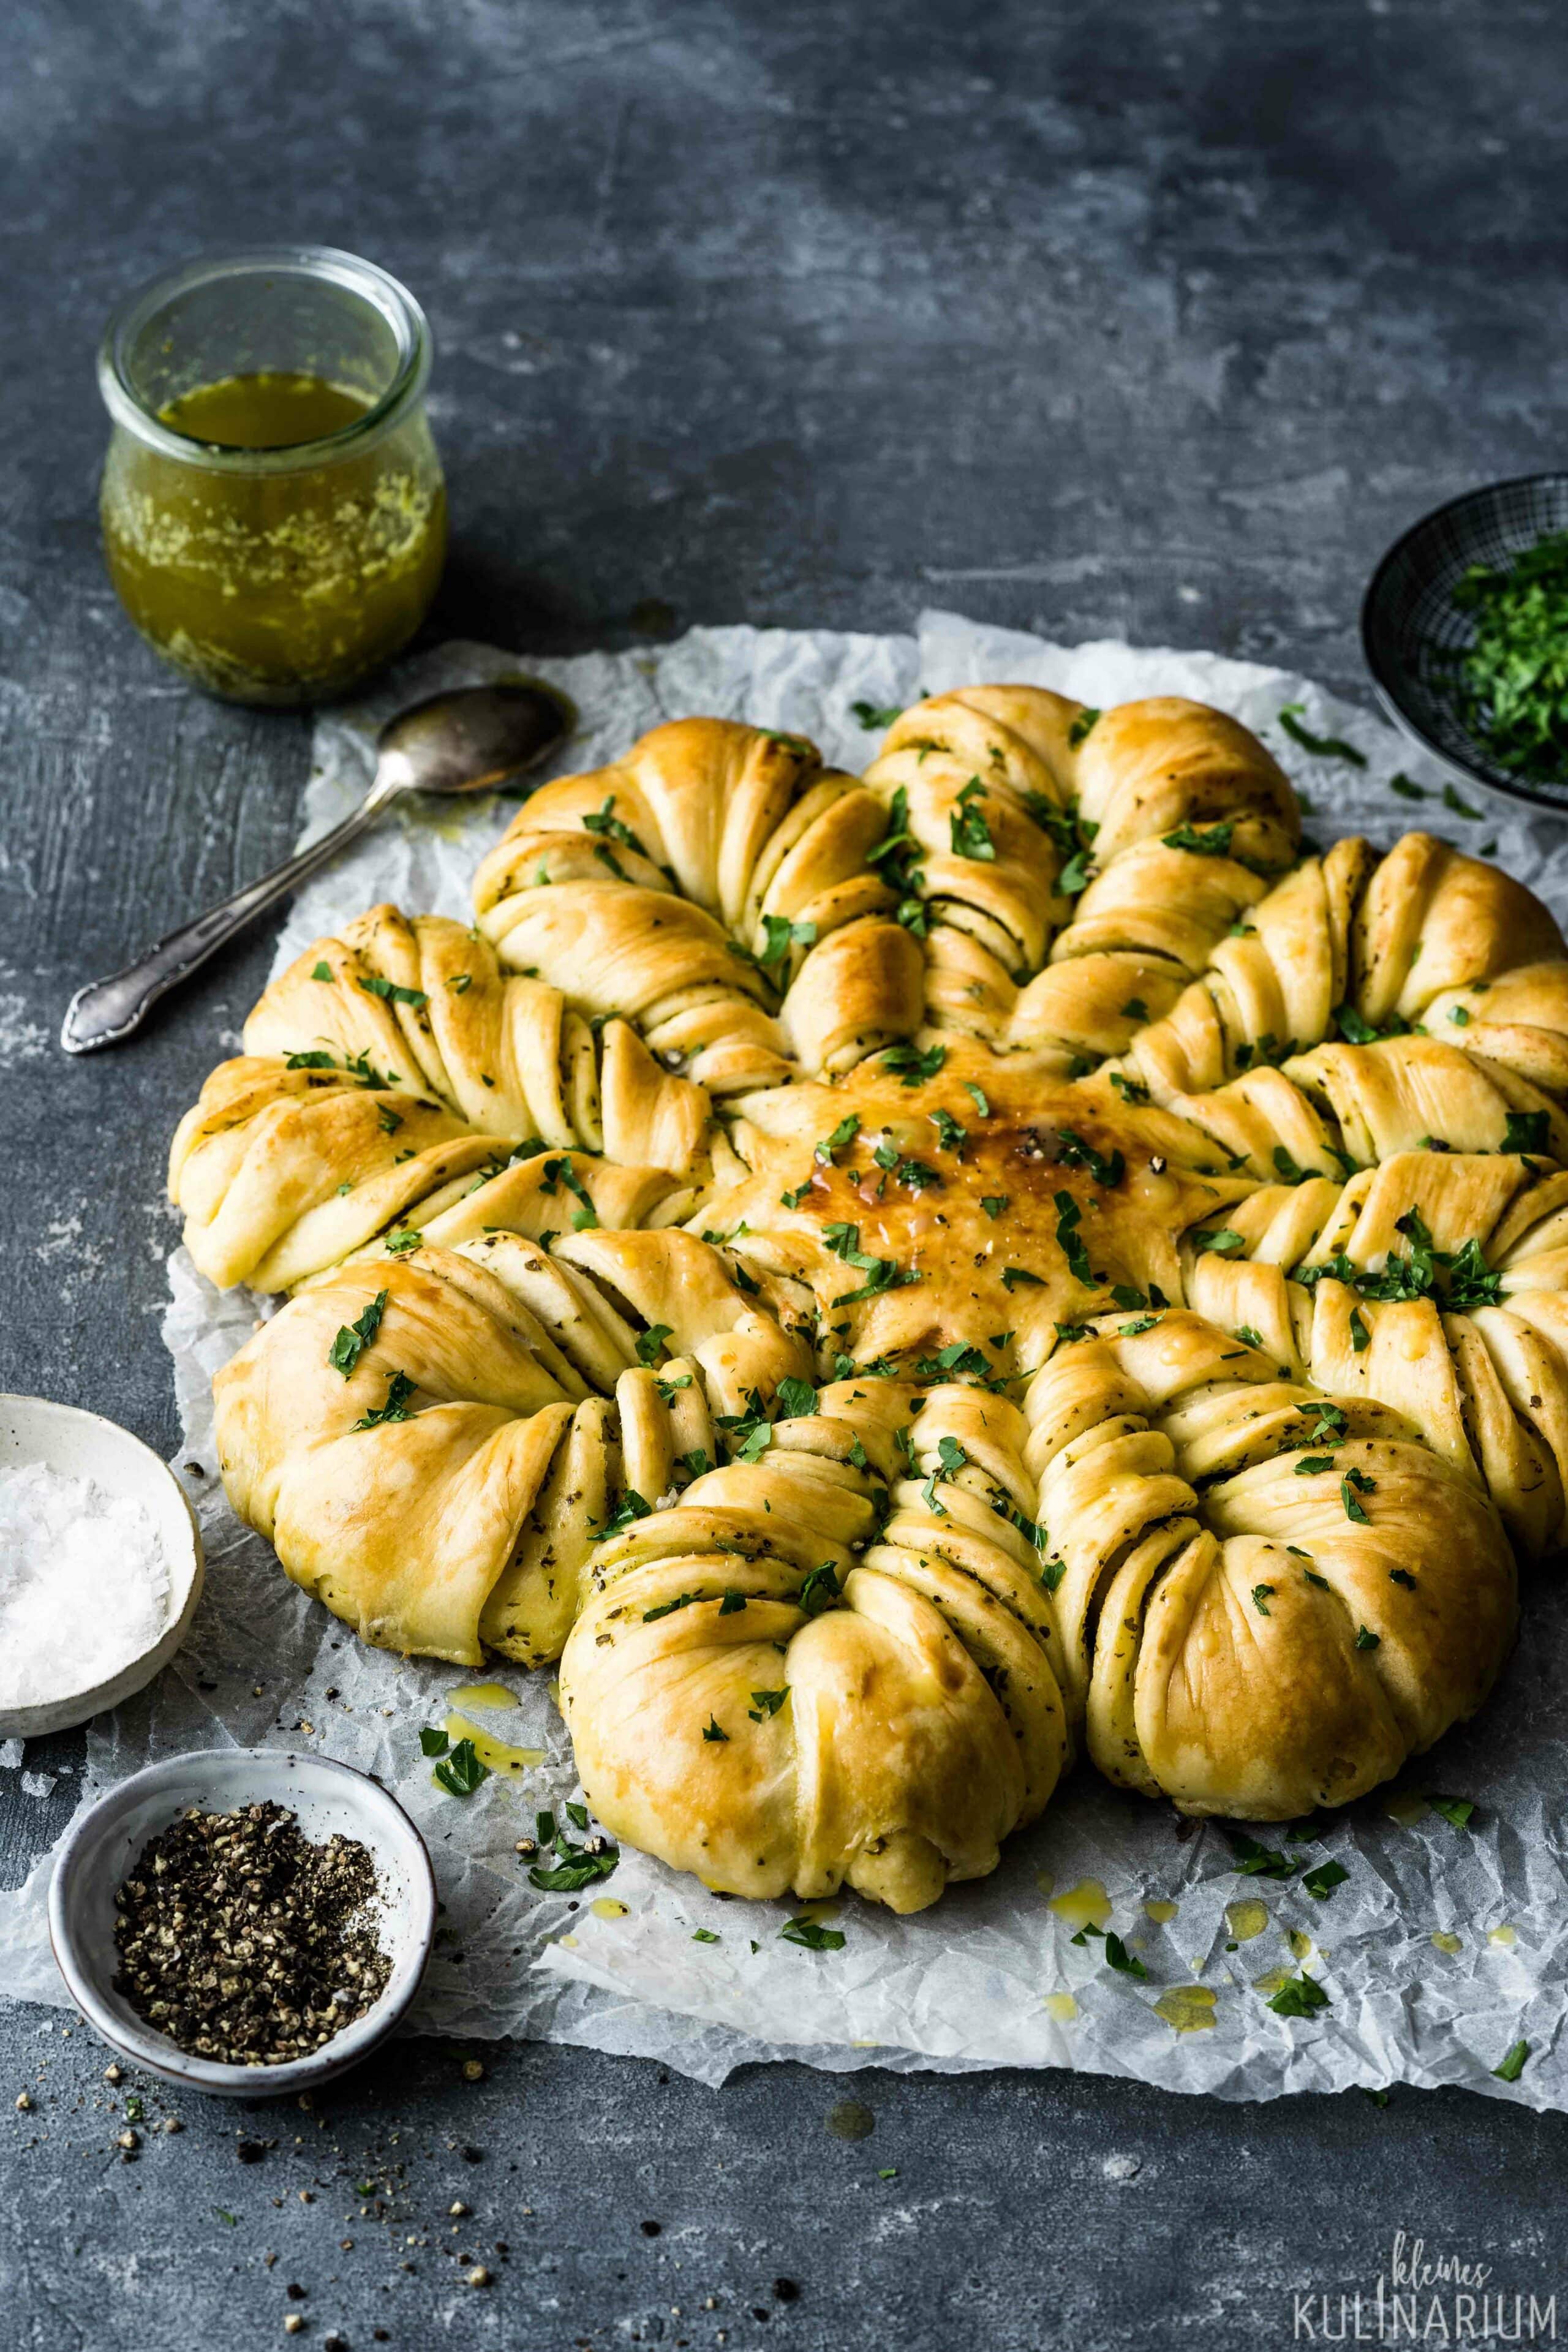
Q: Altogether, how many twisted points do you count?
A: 8